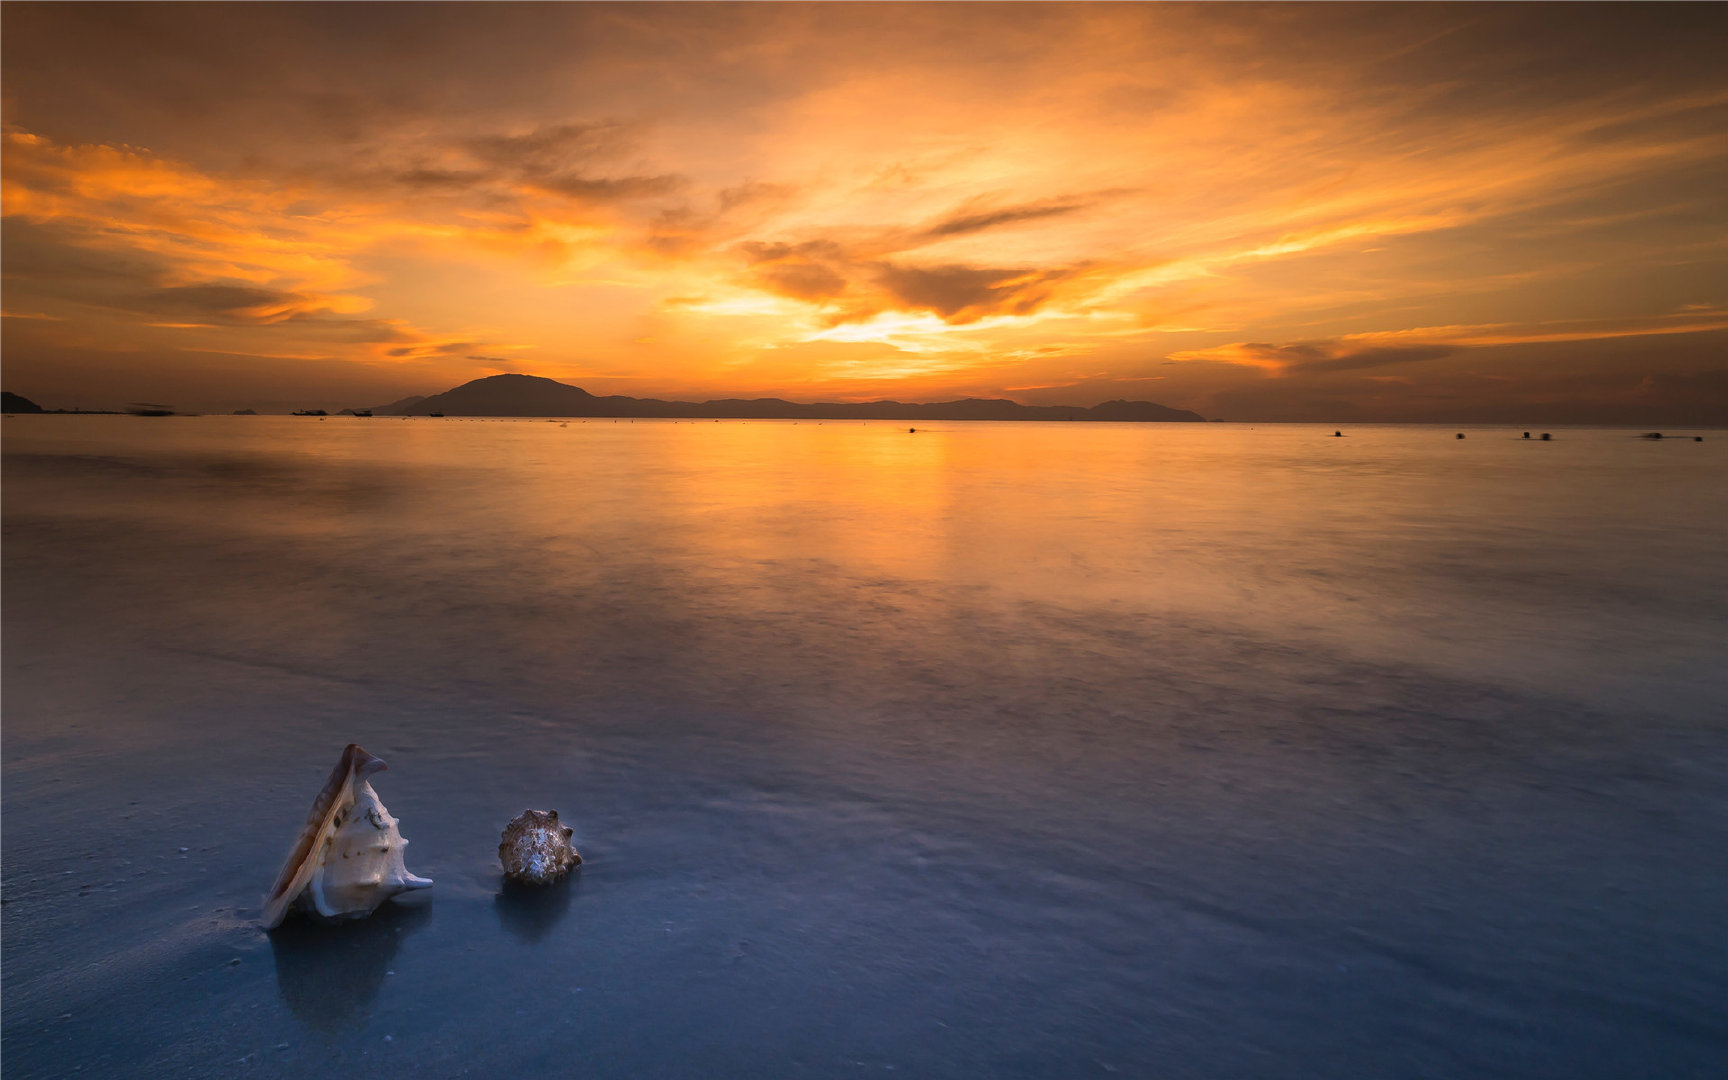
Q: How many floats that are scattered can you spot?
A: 7